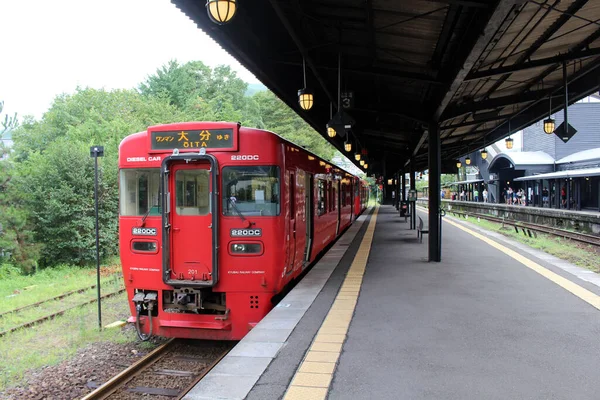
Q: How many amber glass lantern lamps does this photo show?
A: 12